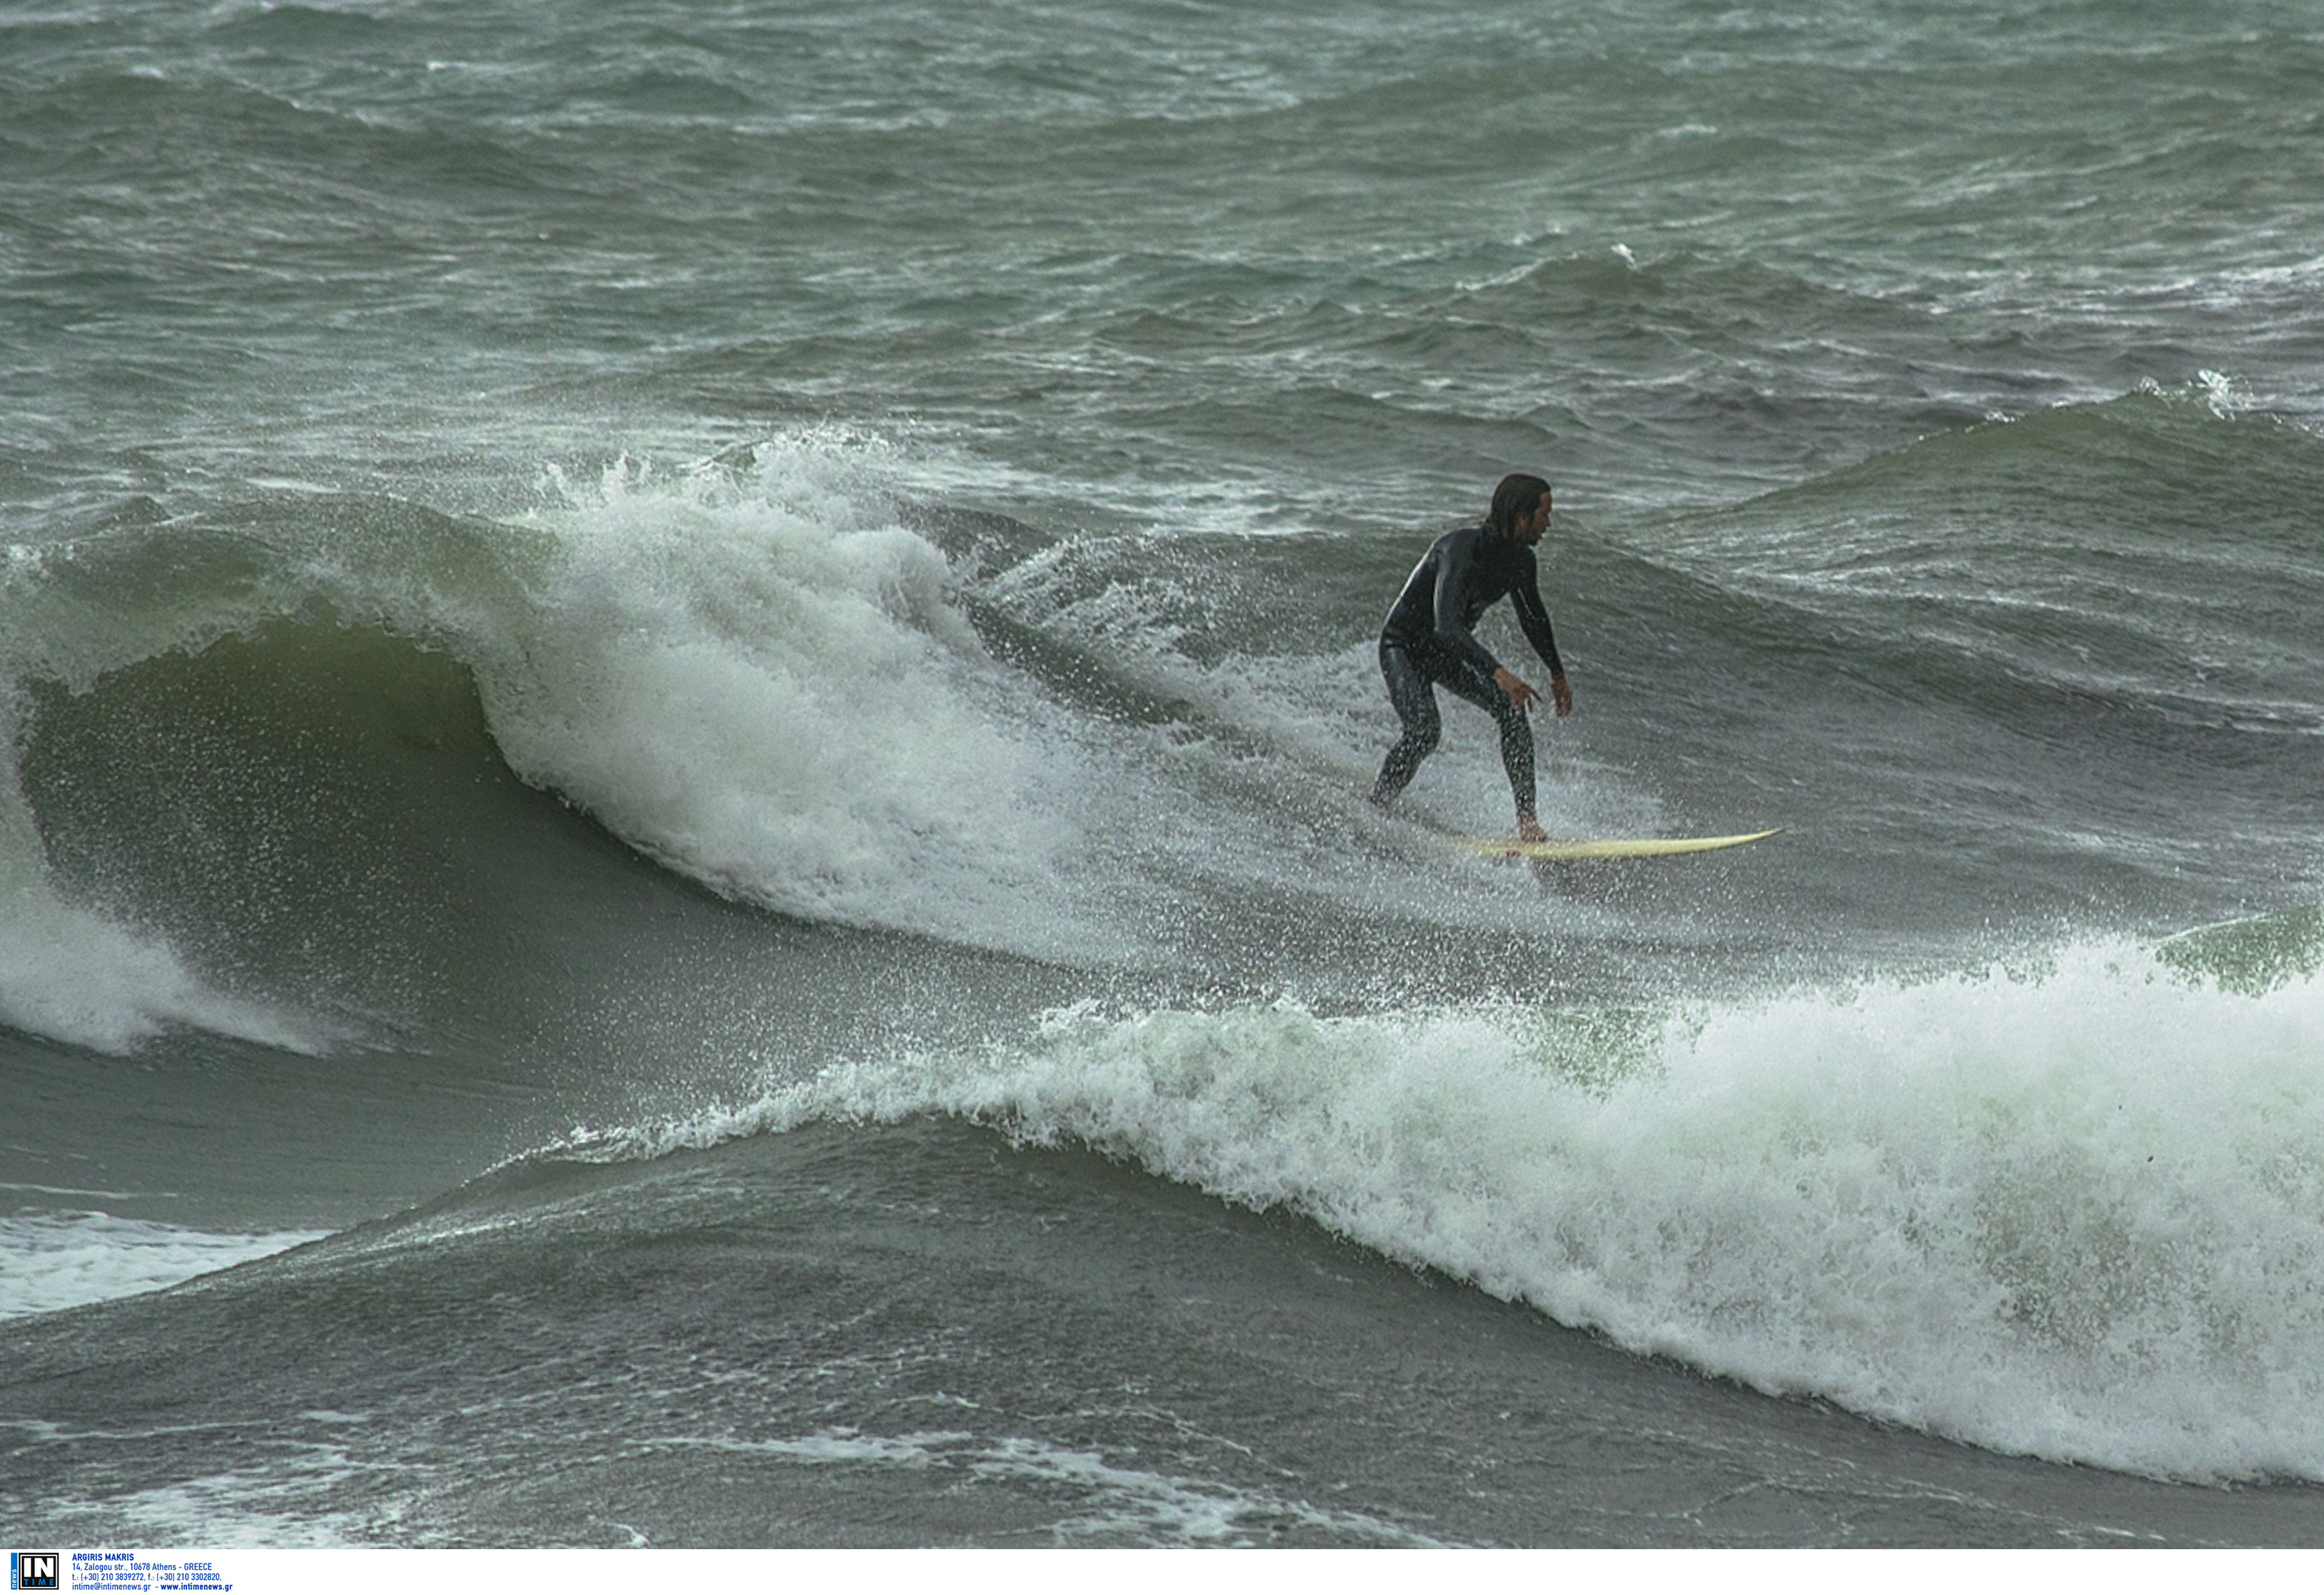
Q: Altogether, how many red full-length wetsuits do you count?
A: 0